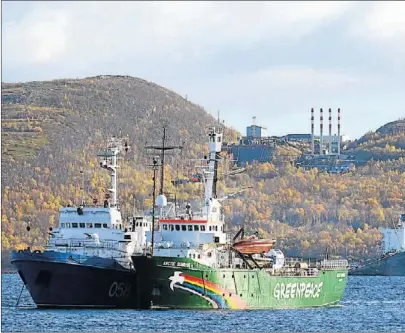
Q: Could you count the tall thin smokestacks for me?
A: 4